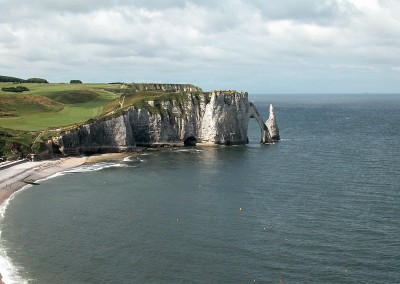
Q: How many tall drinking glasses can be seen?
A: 0